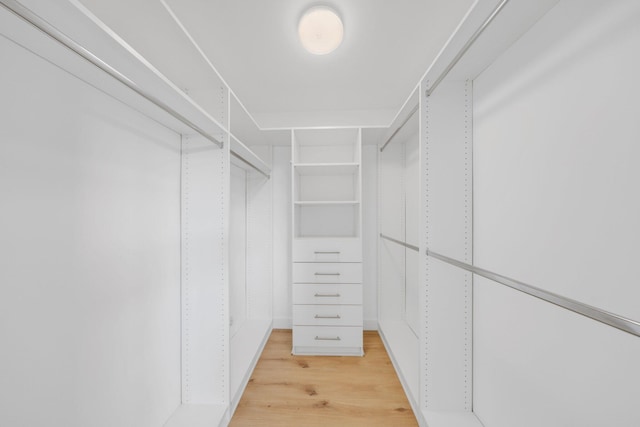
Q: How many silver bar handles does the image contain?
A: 5